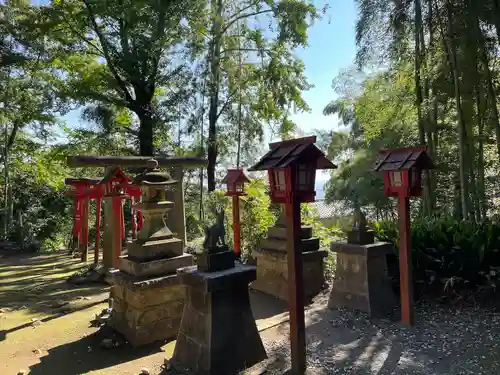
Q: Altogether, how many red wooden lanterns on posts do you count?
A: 4